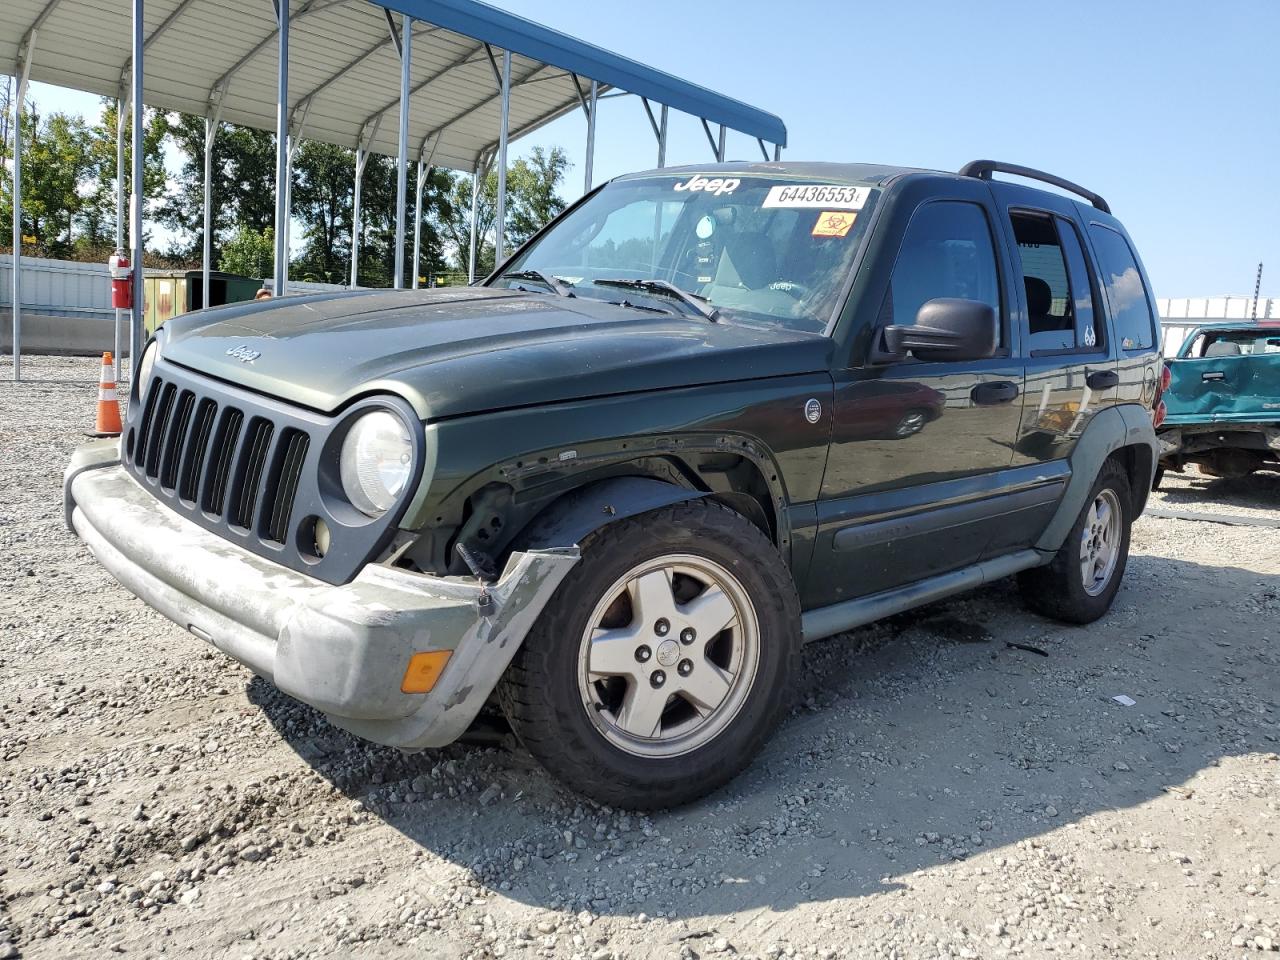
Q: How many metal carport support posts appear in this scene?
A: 15